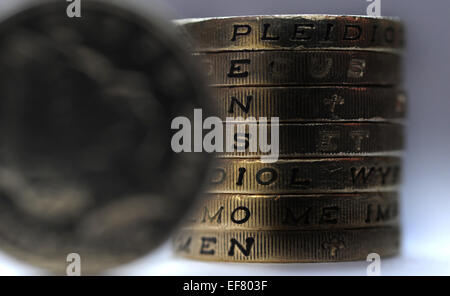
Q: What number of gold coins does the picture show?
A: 7